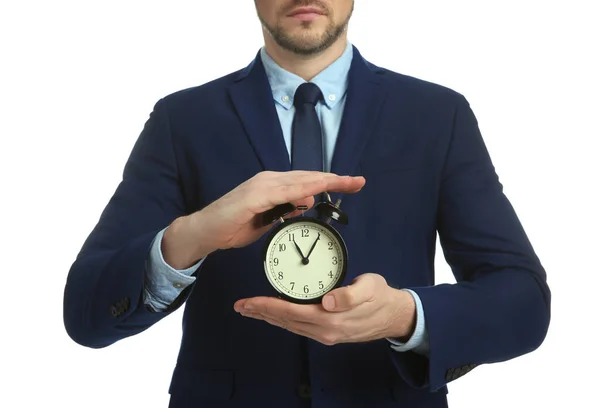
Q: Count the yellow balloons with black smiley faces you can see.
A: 0